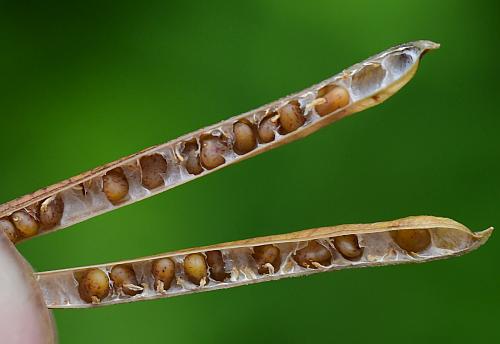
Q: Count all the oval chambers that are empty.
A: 2